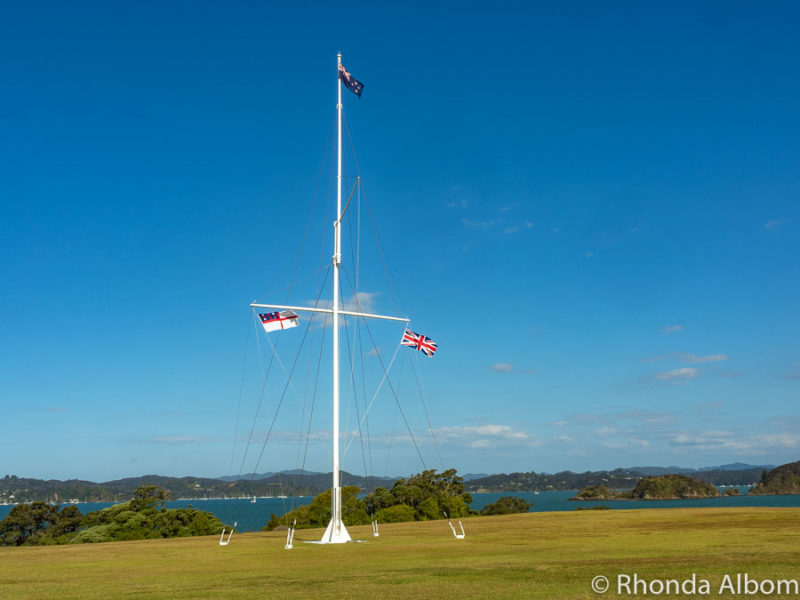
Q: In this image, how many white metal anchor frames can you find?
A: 4